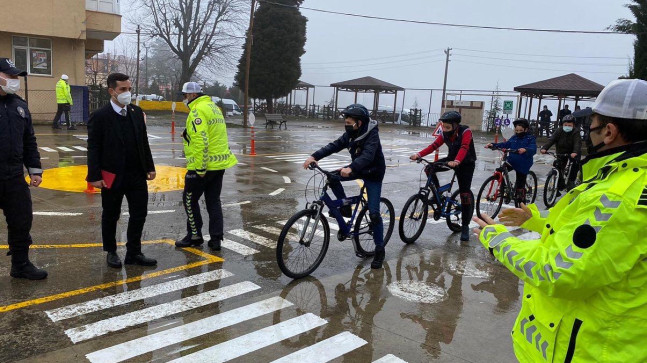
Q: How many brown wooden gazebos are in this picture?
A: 3